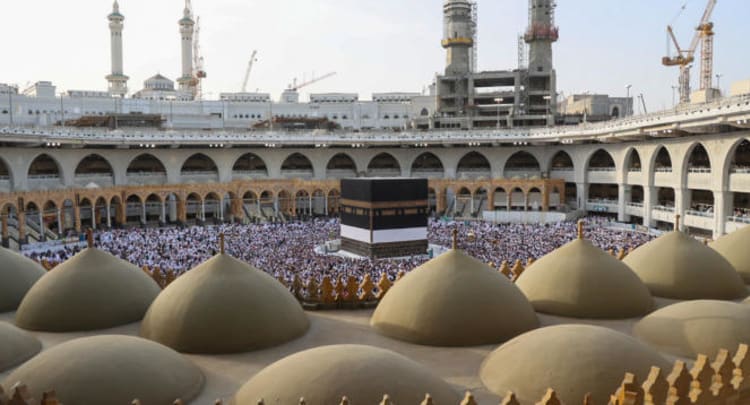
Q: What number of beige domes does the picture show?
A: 12